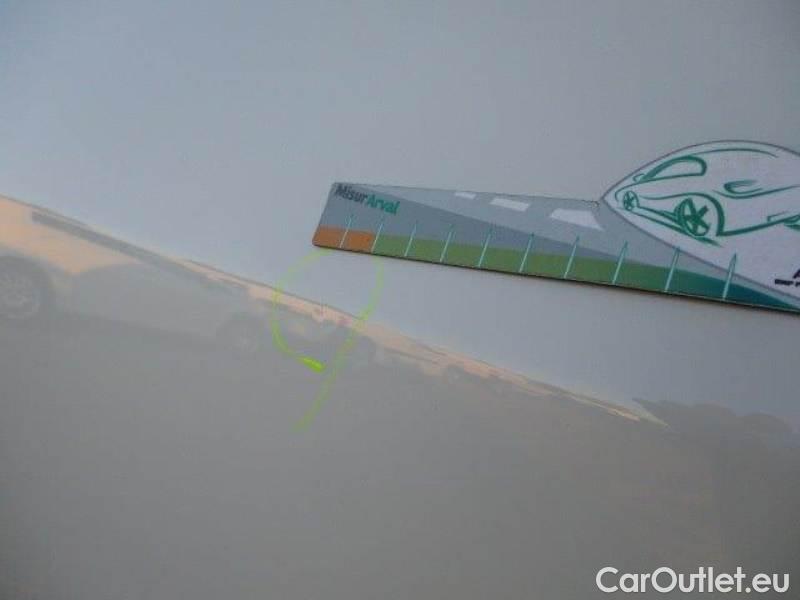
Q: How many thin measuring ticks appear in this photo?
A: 10